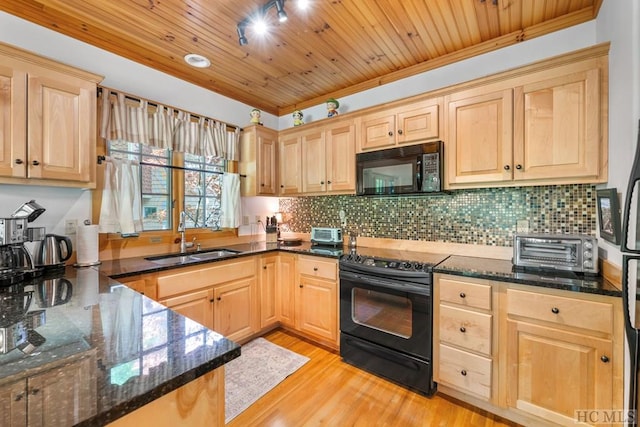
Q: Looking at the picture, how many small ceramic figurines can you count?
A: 3